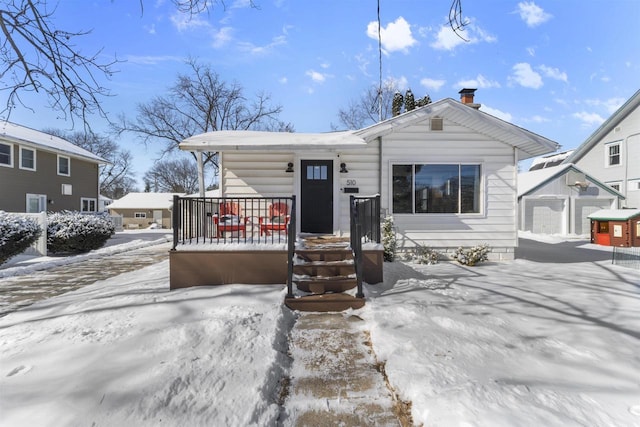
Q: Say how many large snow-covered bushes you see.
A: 2